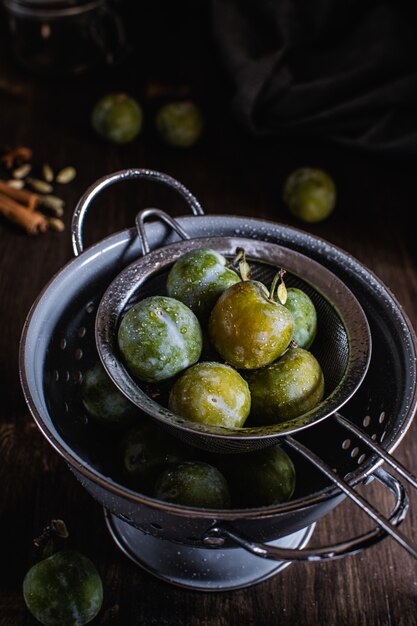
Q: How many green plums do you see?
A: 14